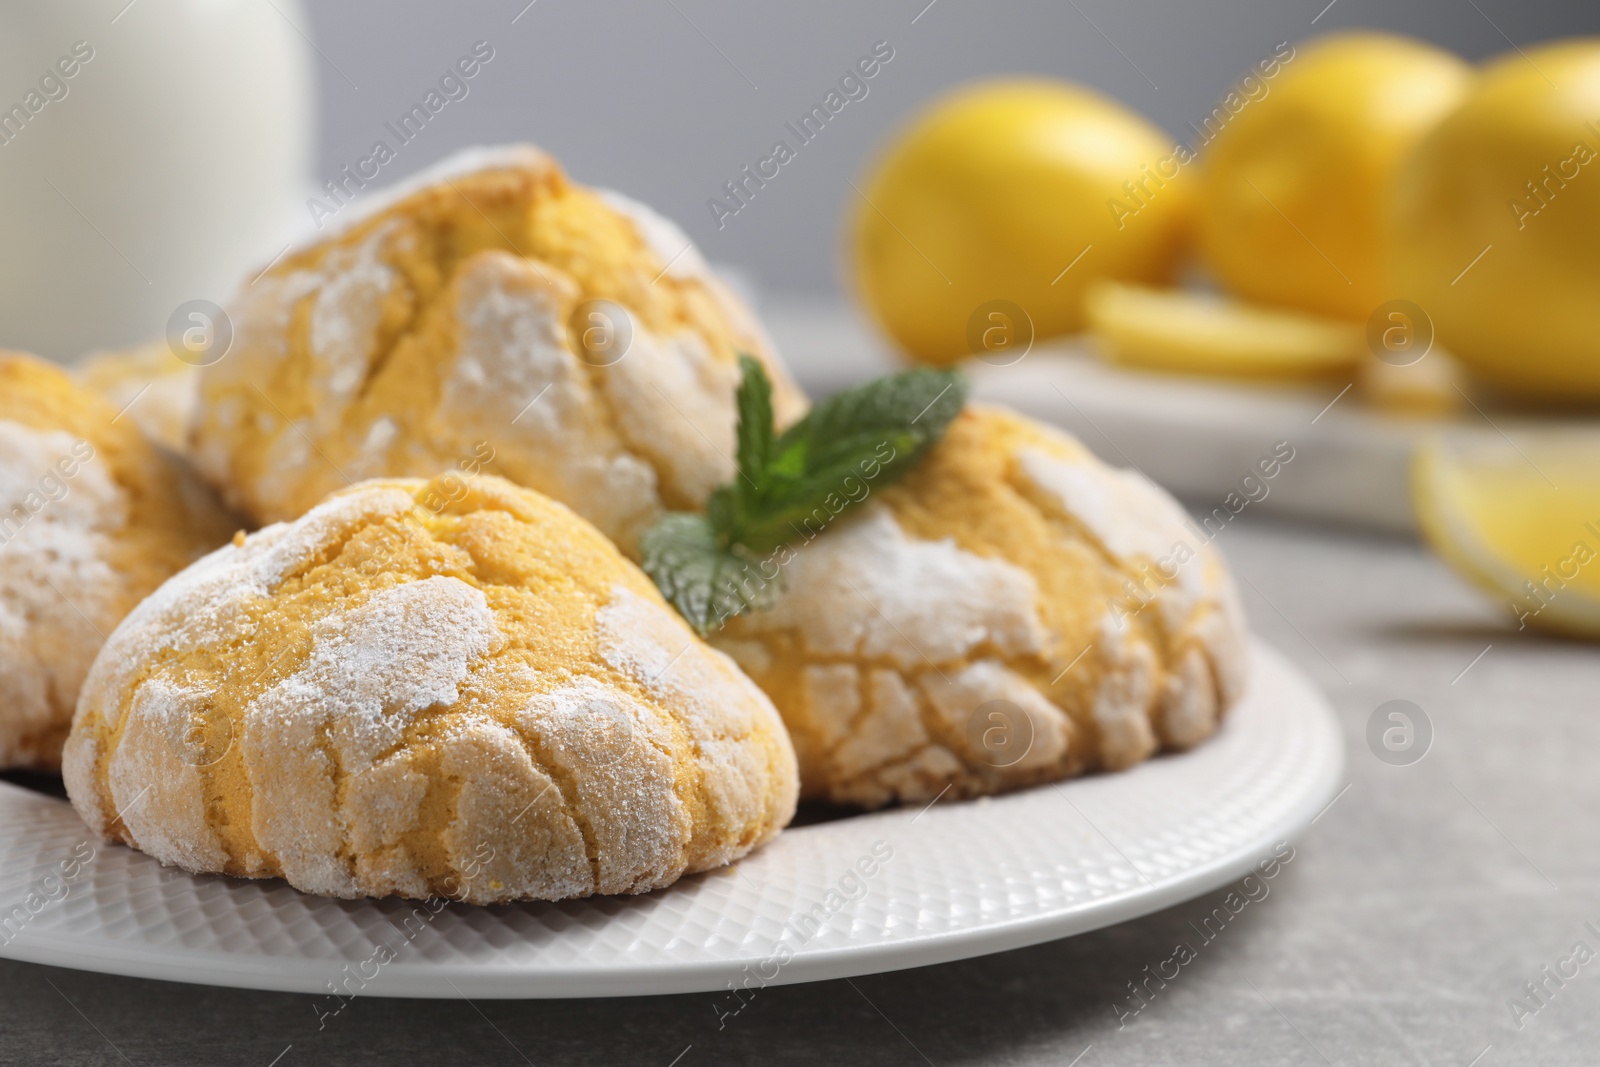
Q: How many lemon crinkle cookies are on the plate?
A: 5